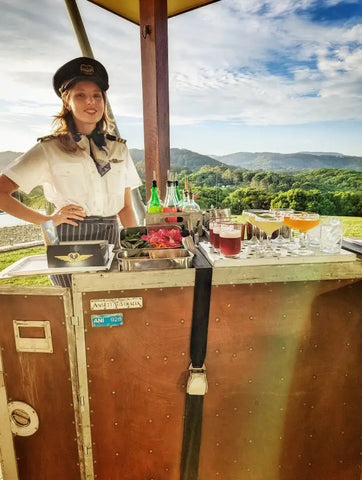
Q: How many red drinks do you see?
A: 3